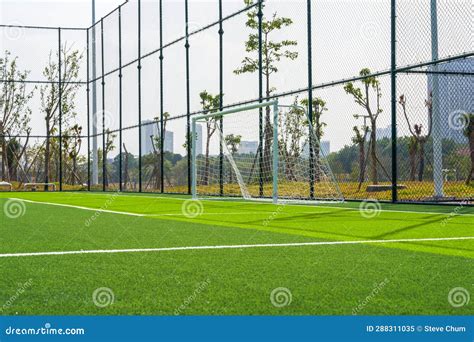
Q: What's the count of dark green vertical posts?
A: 11